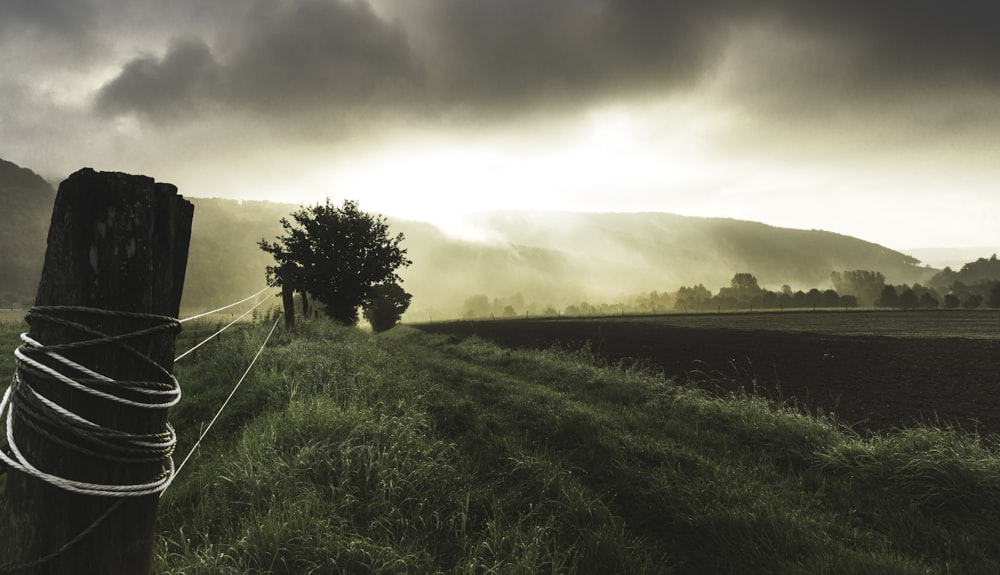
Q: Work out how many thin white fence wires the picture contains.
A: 3